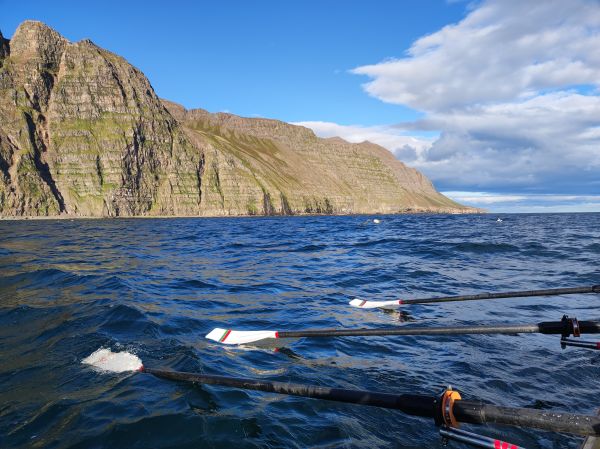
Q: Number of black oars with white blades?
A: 3